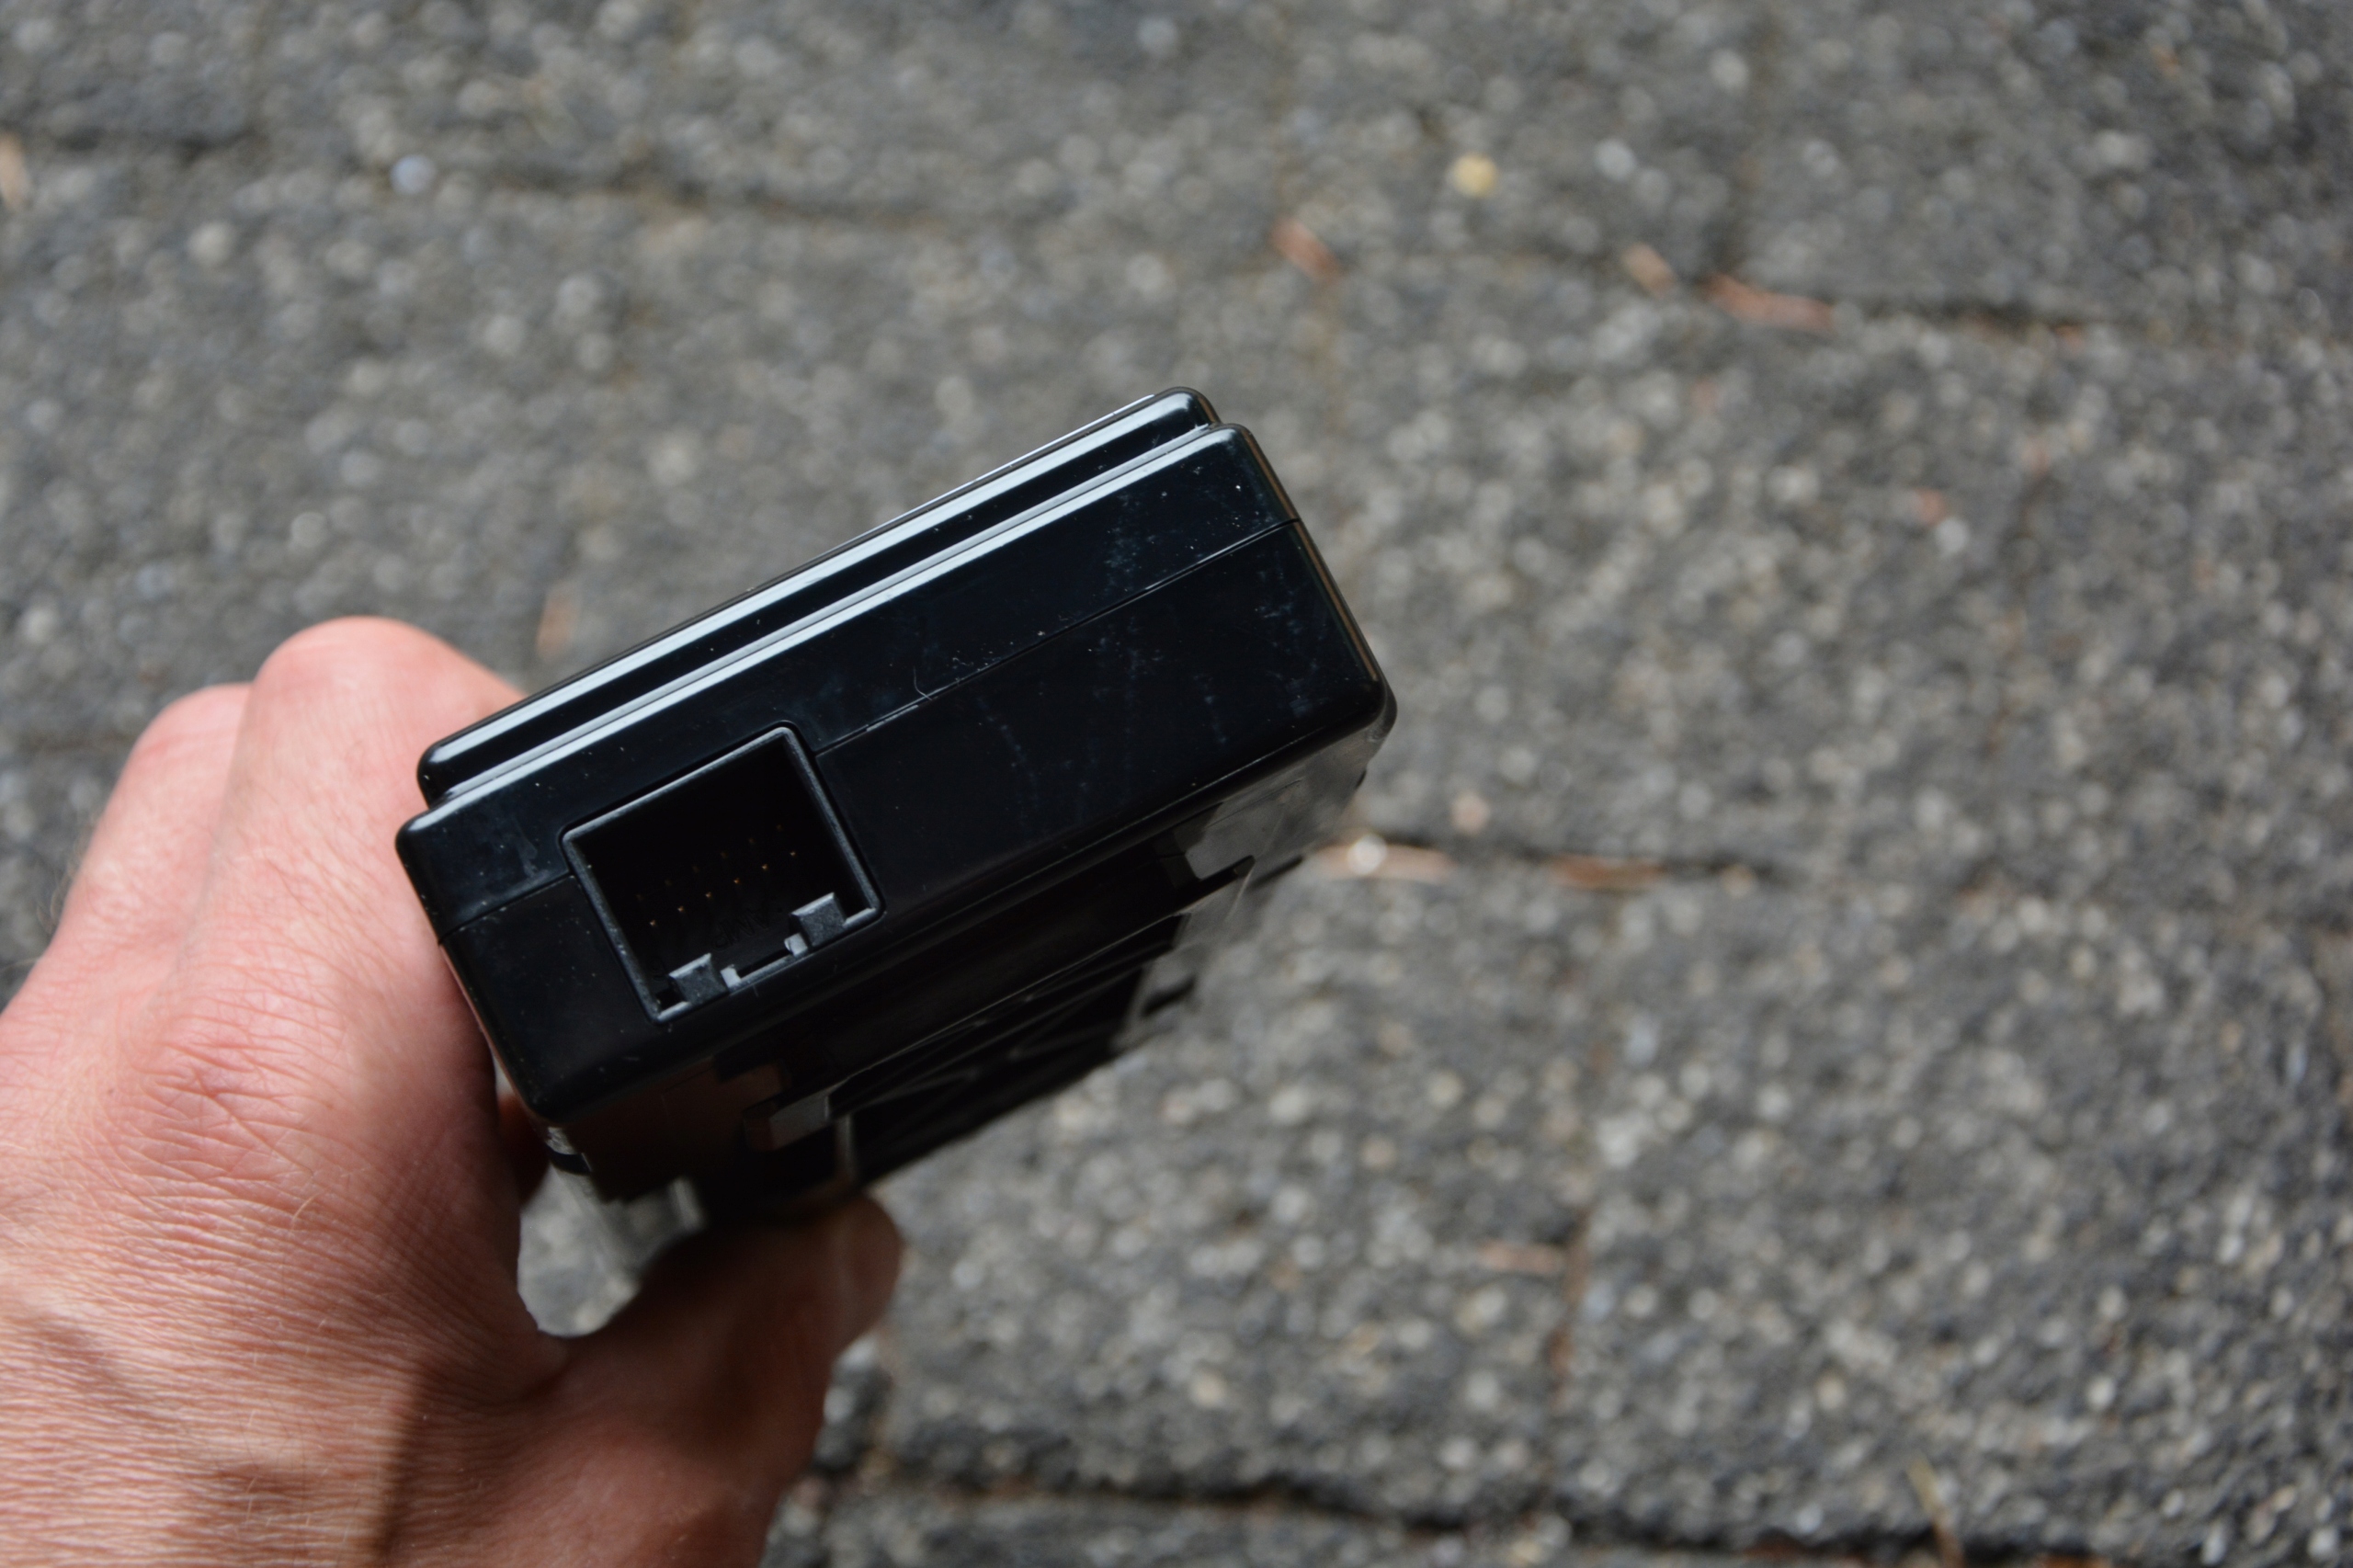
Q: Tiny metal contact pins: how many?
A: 12